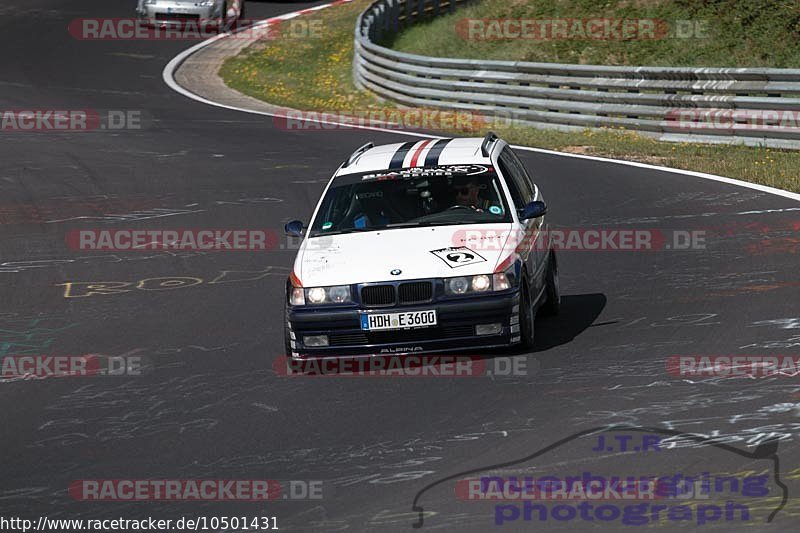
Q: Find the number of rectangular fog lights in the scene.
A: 2